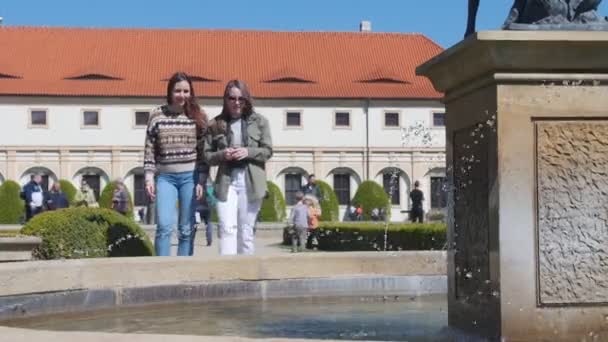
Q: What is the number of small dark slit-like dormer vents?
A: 5